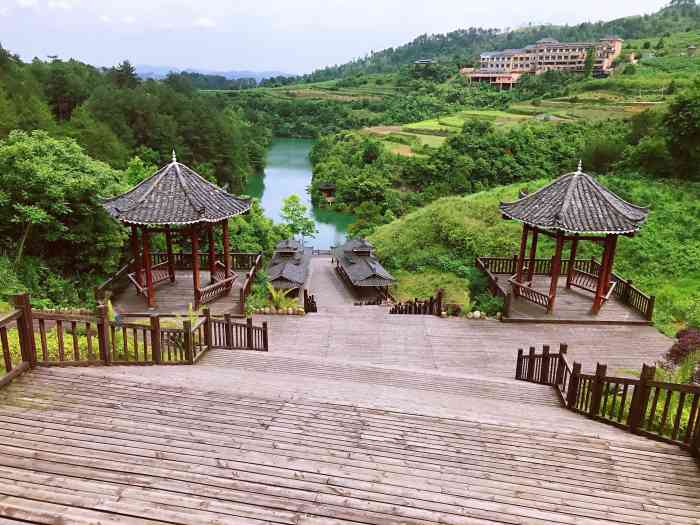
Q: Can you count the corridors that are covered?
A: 2